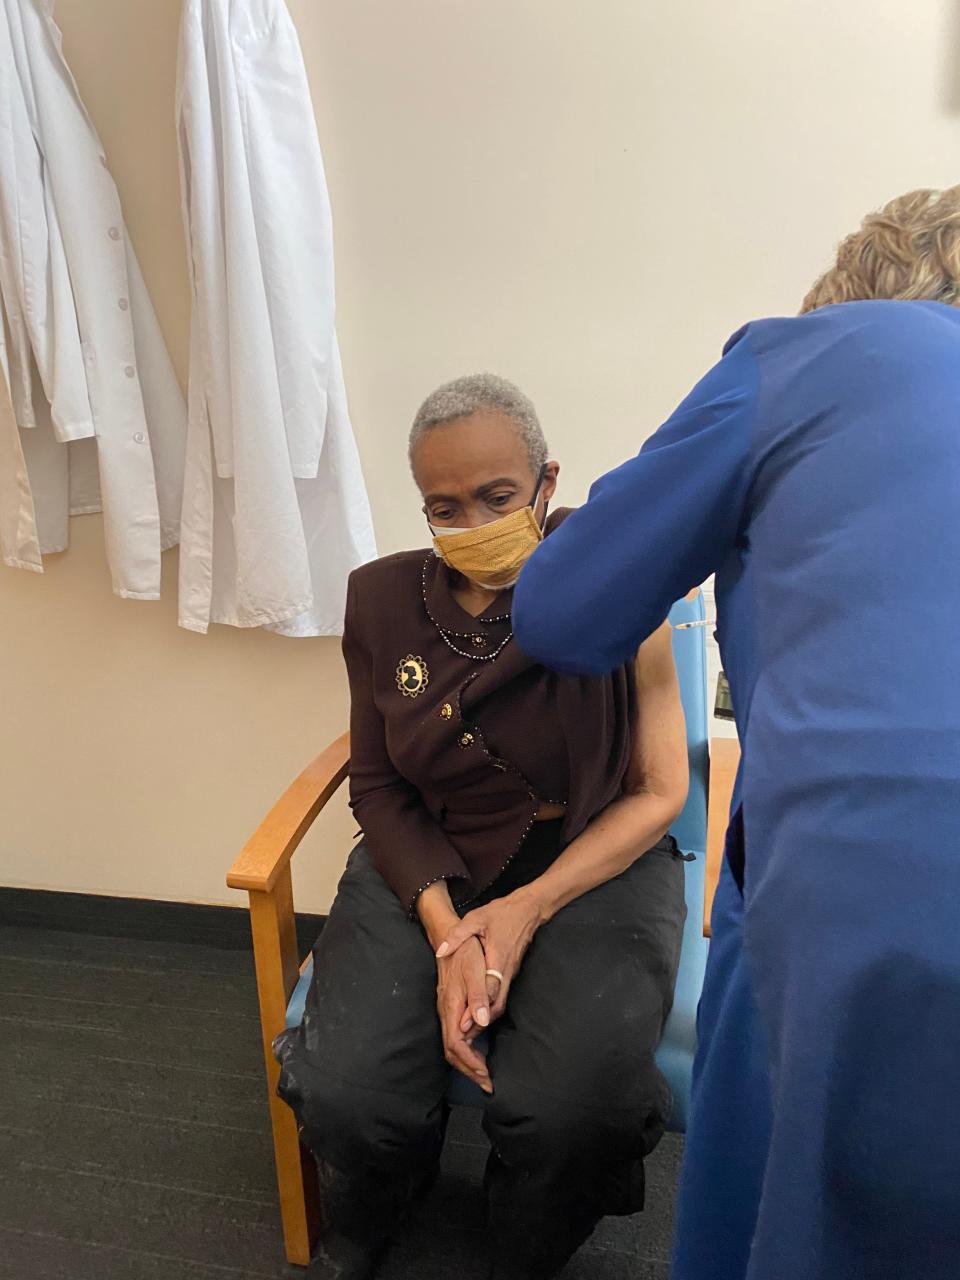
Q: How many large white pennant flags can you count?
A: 0